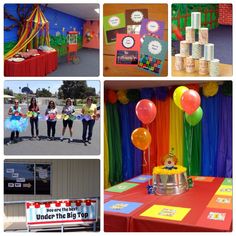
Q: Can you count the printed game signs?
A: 5